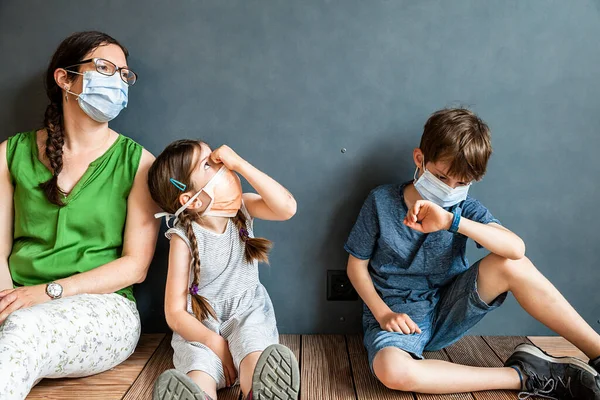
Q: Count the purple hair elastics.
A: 2